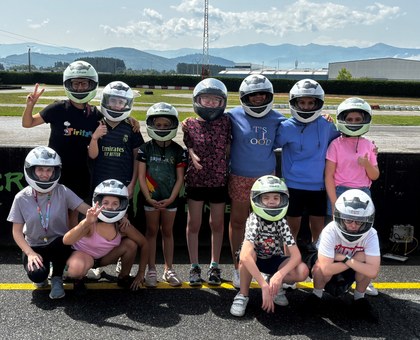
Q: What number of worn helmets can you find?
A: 11